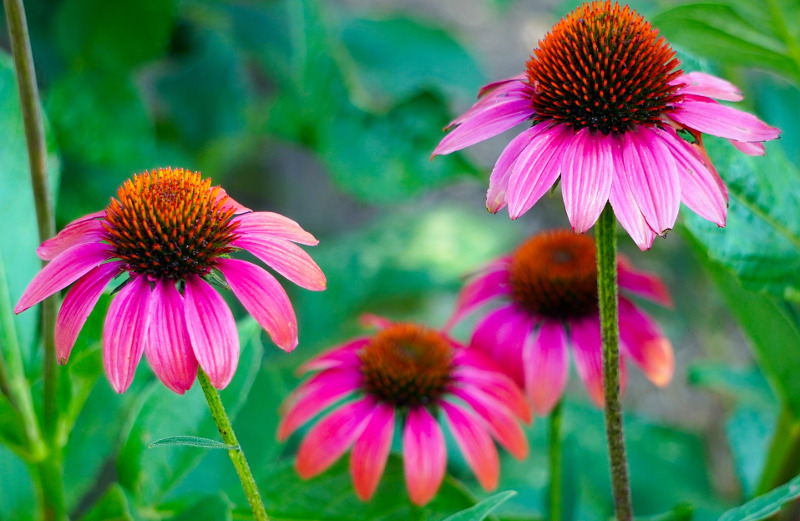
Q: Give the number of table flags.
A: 0